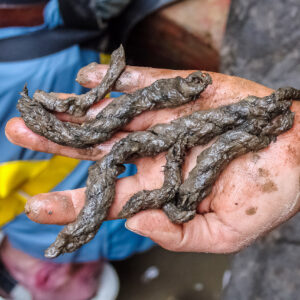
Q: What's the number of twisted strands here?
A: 5